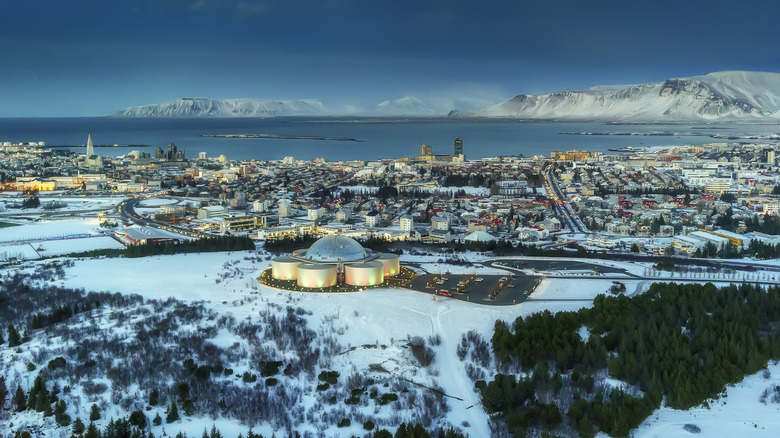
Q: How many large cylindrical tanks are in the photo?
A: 4